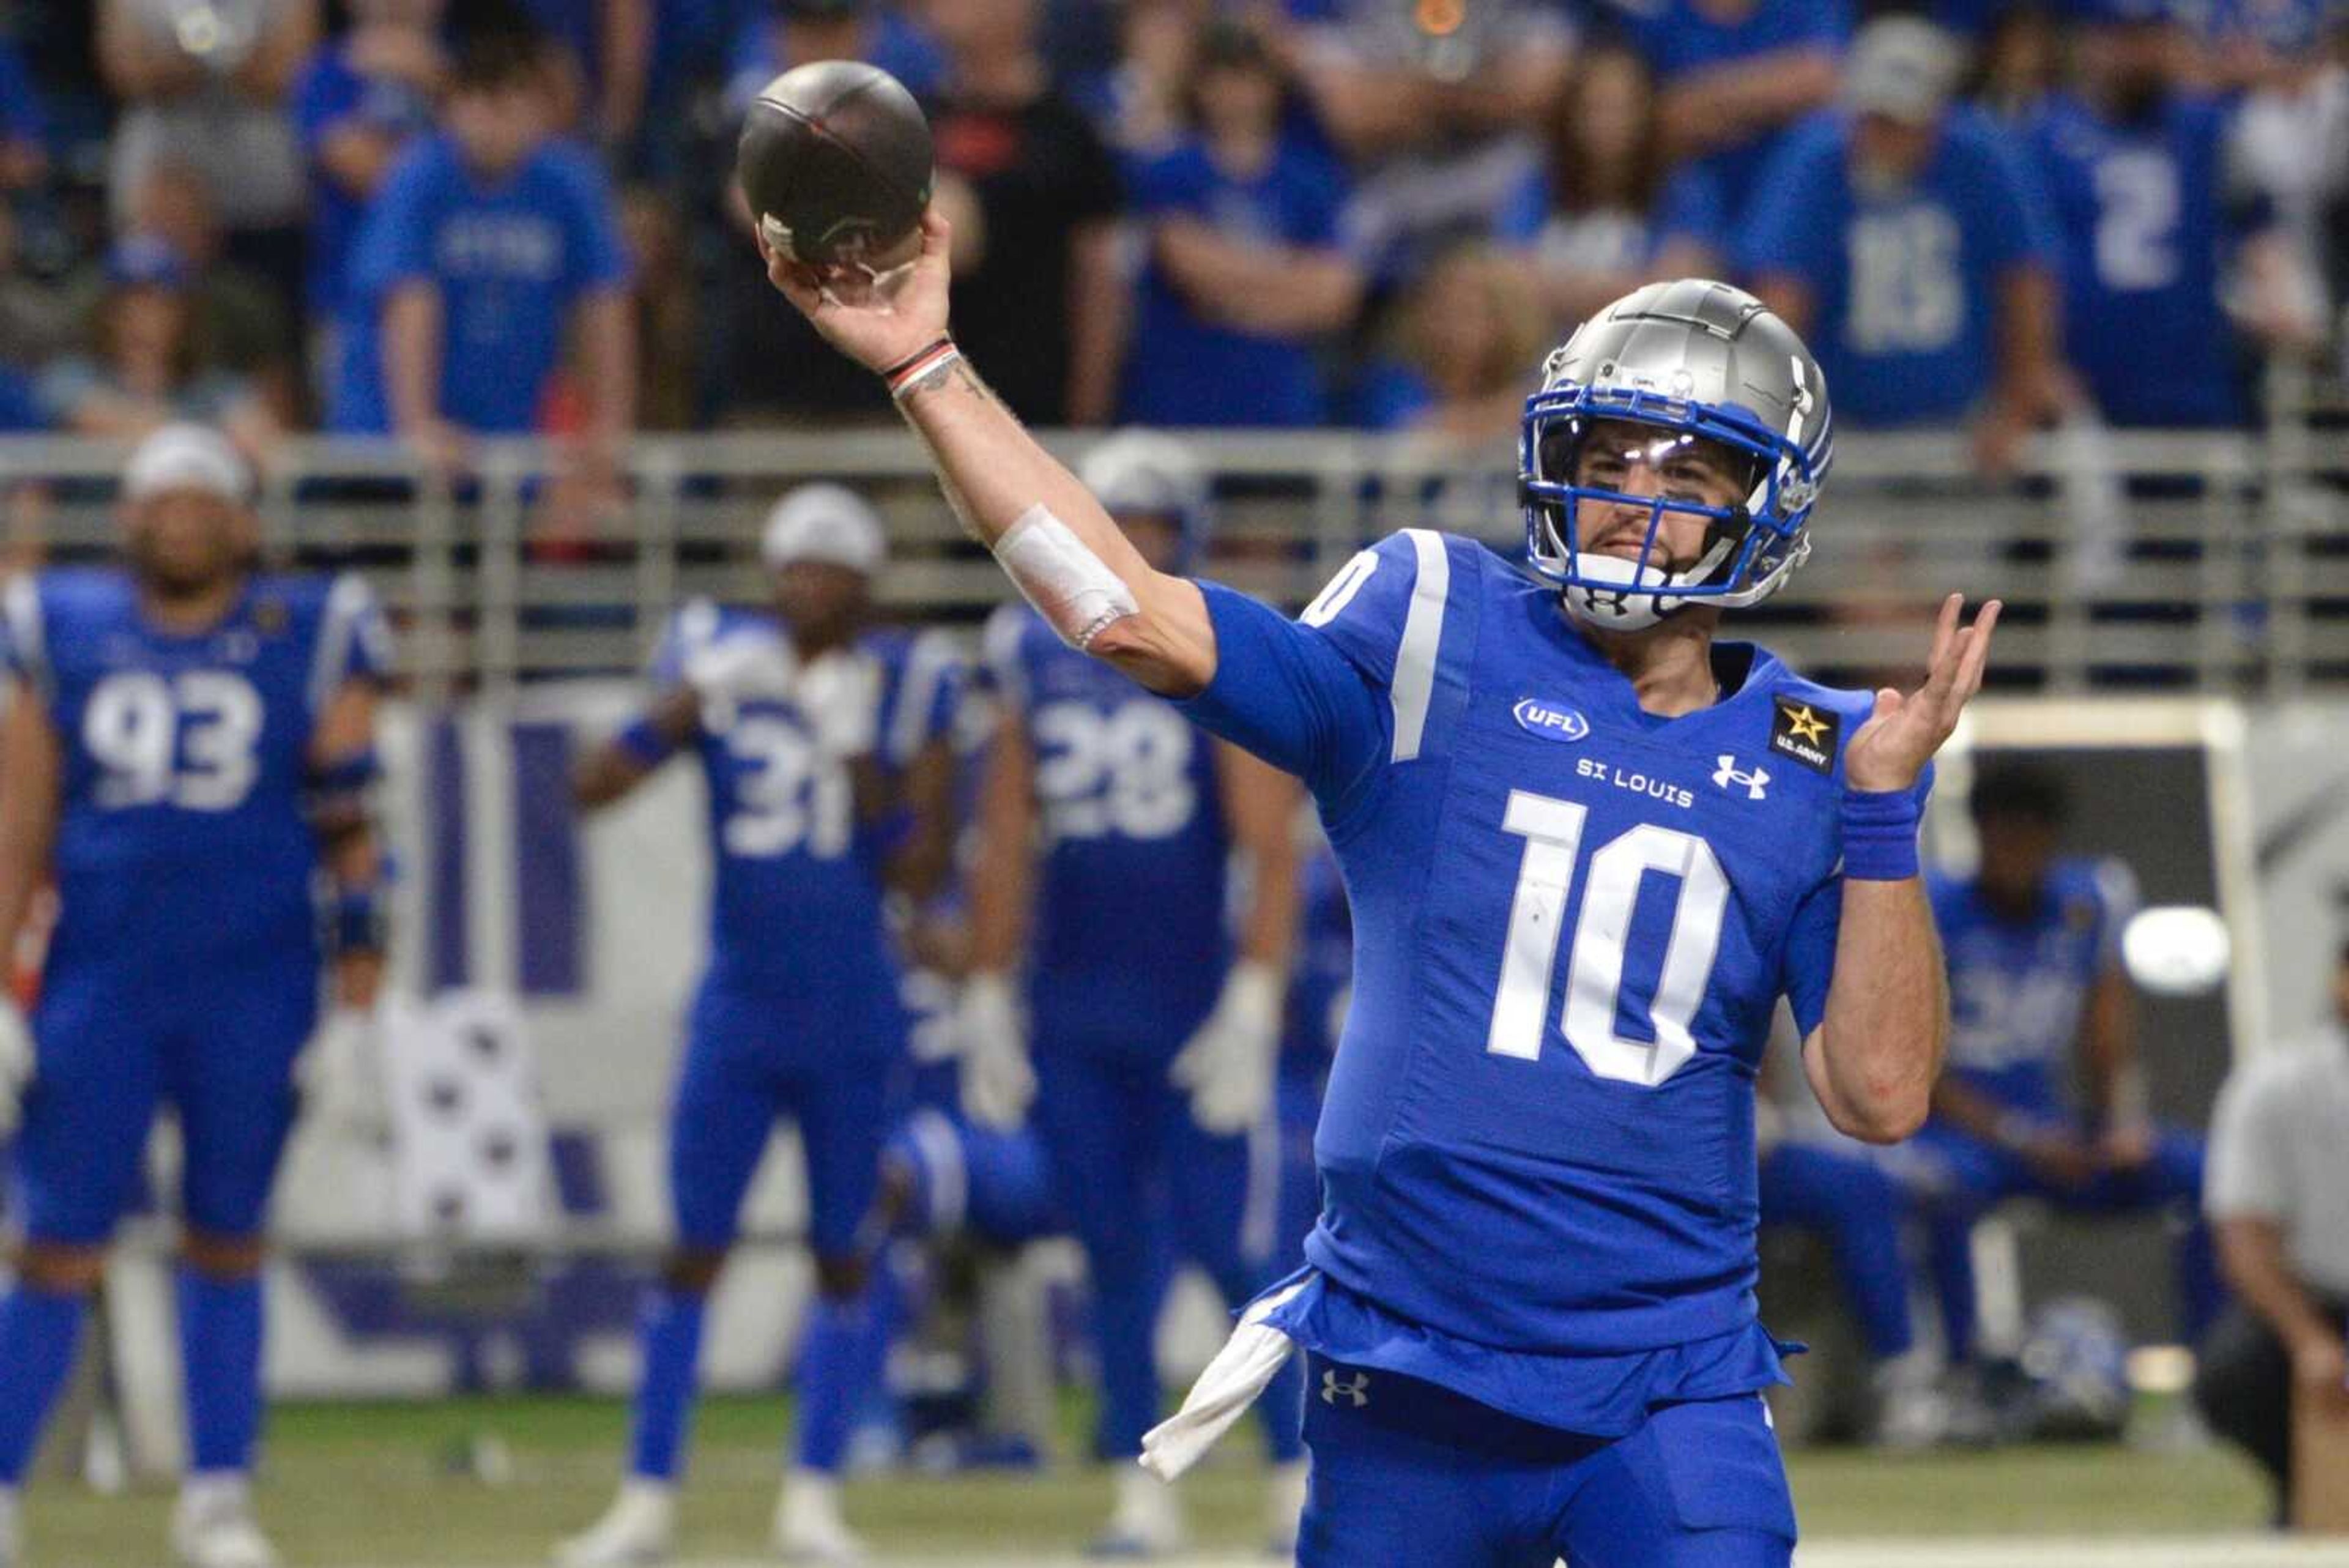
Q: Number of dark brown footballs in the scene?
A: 1